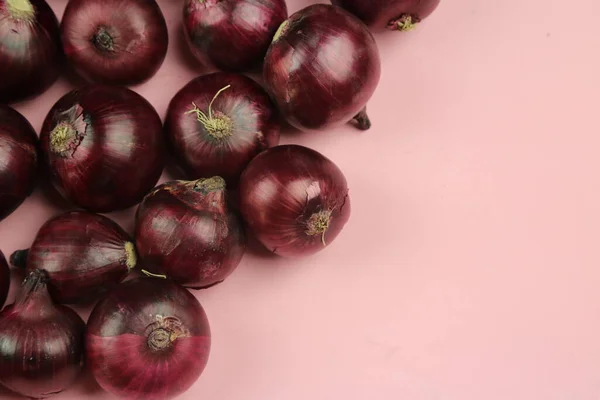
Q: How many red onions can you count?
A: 14